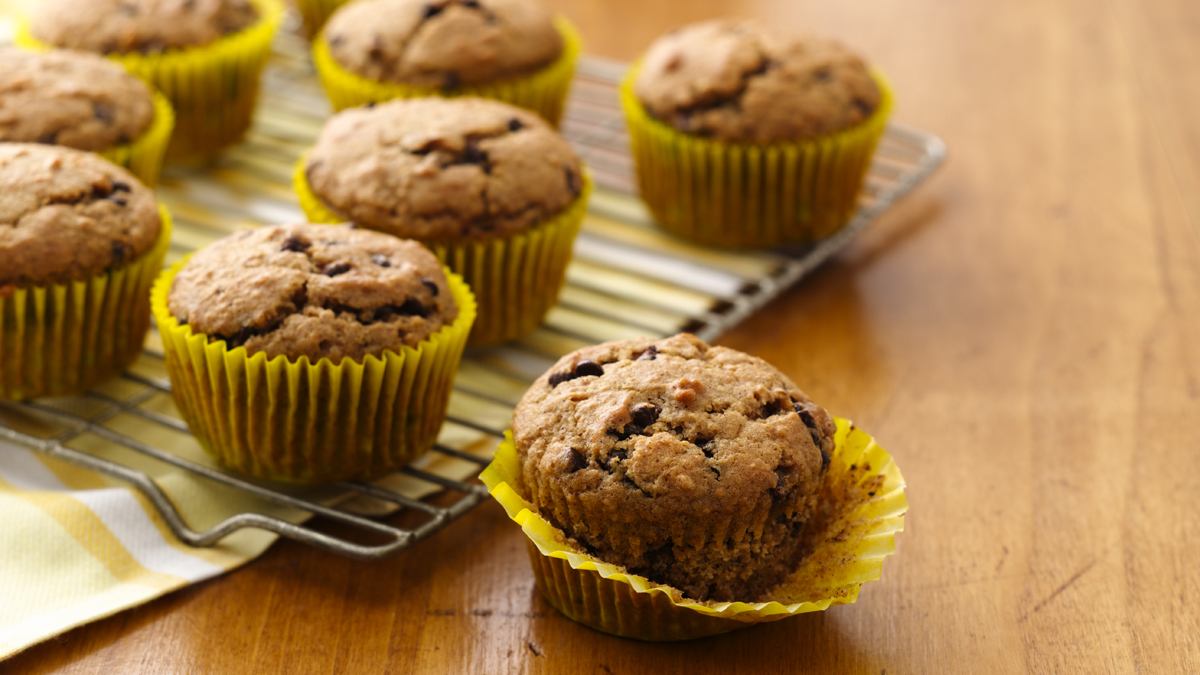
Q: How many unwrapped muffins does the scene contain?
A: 1